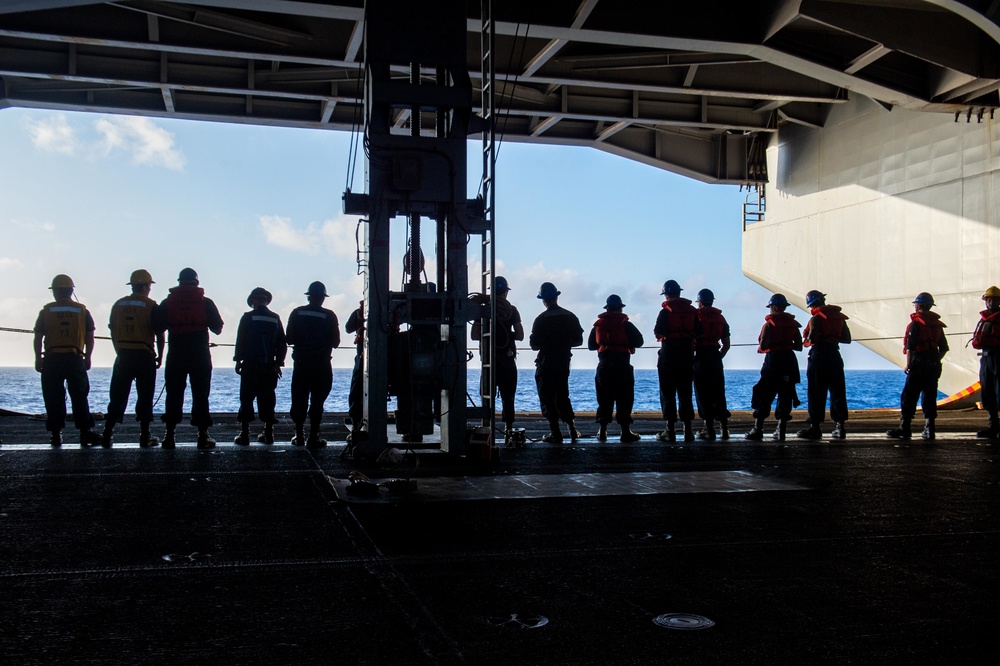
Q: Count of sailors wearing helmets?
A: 14